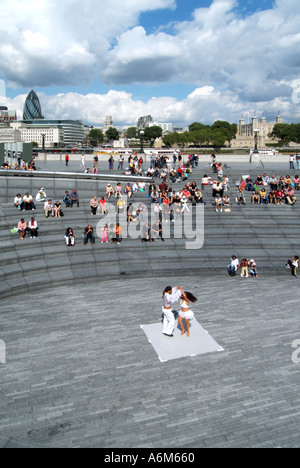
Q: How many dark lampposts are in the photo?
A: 3